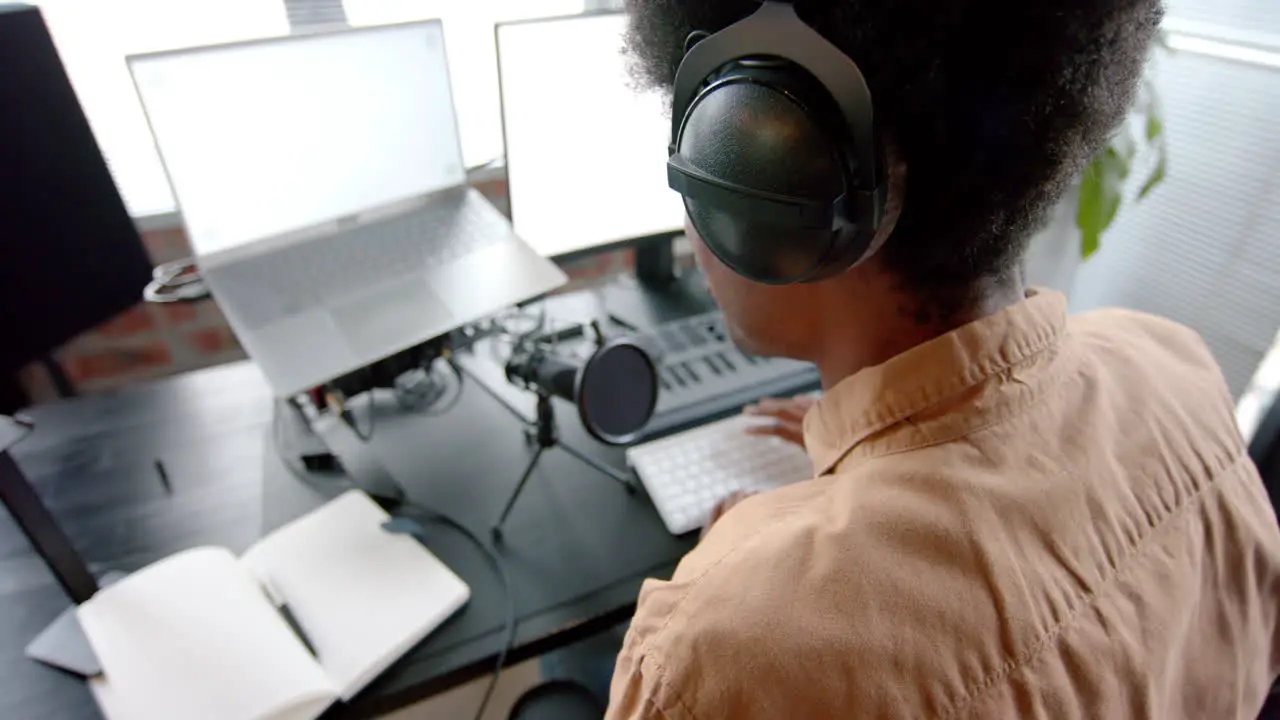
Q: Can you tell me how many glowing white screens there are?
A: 2